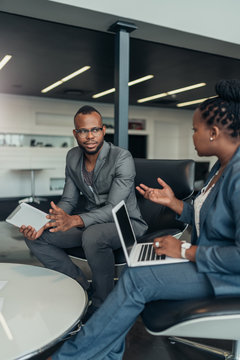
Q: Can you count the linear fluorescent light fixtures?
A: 5